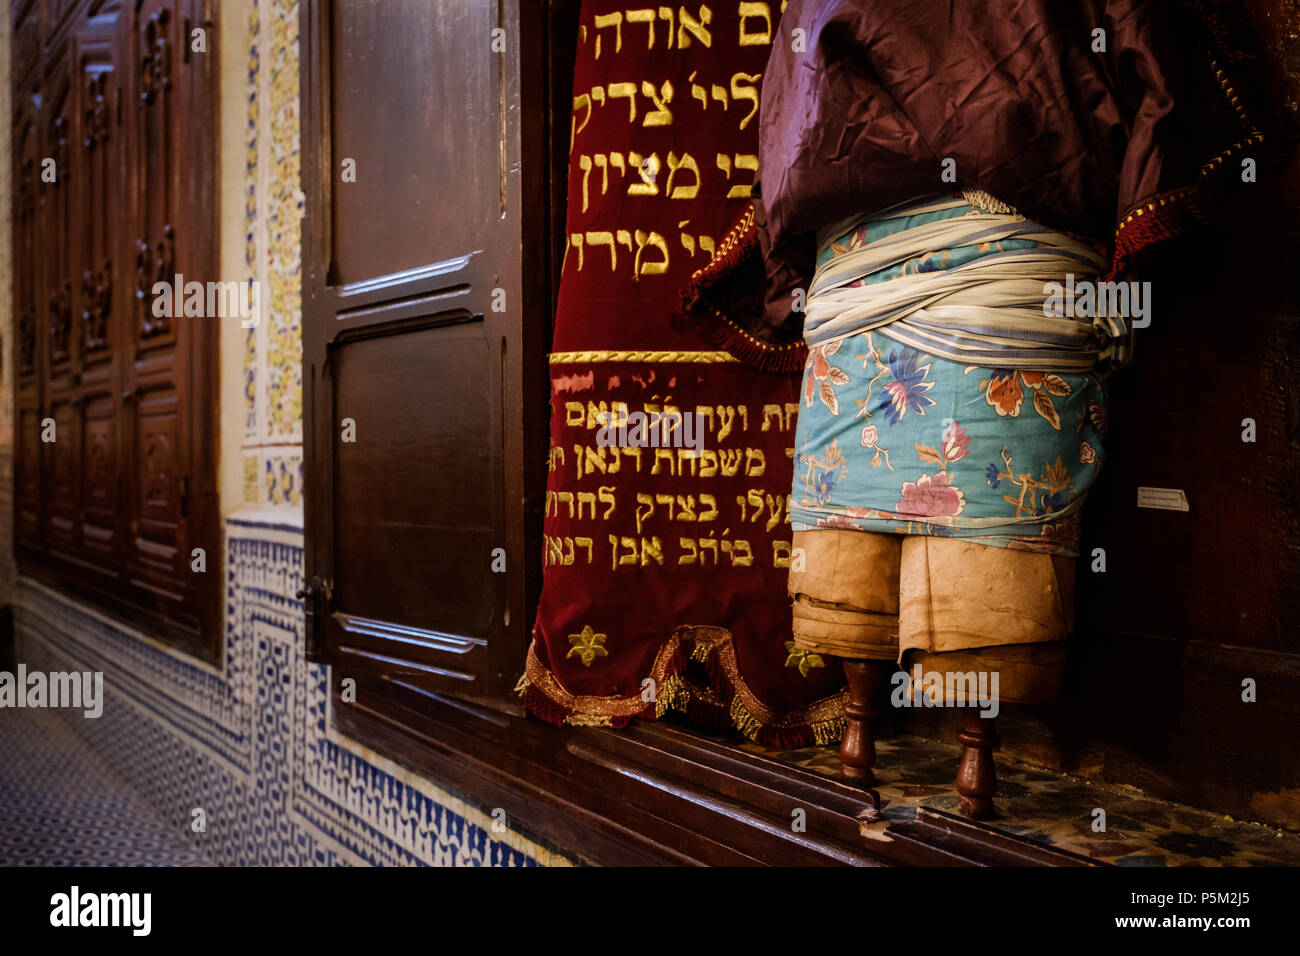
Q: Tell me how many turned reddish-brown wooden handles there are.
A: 2